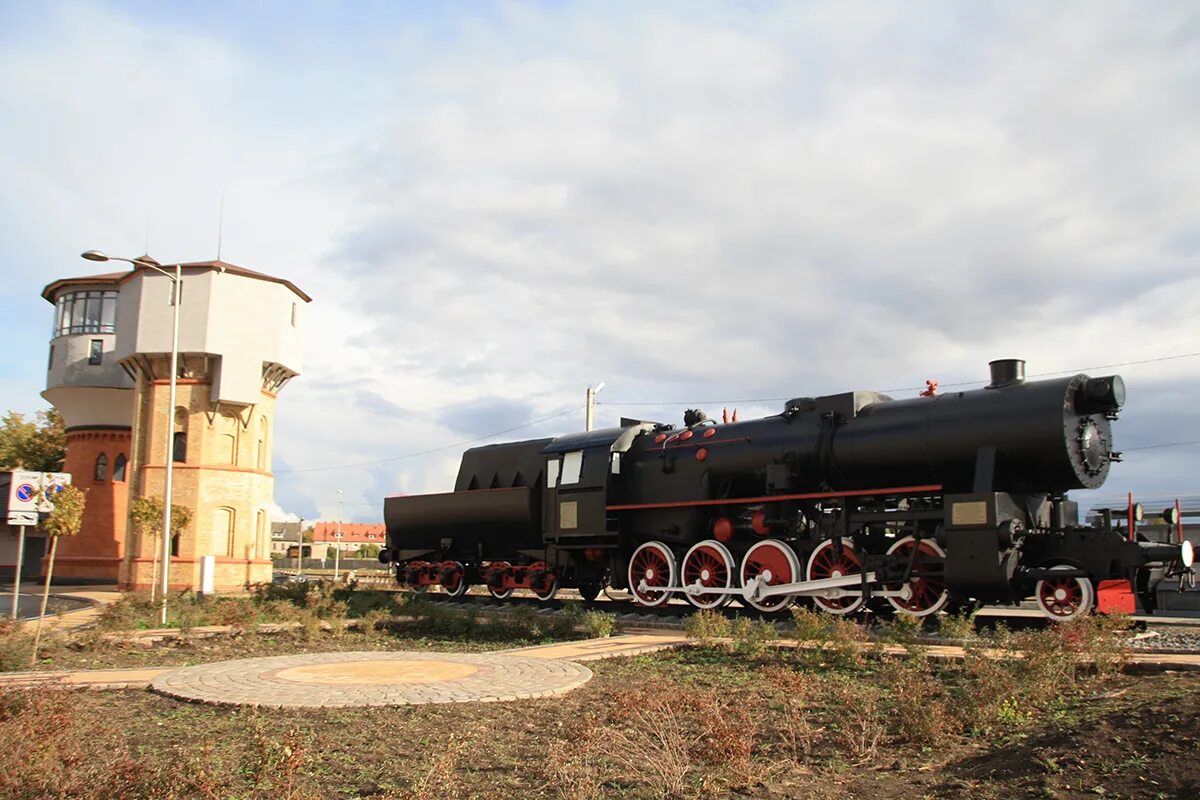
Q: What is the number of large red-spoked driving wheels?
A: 5